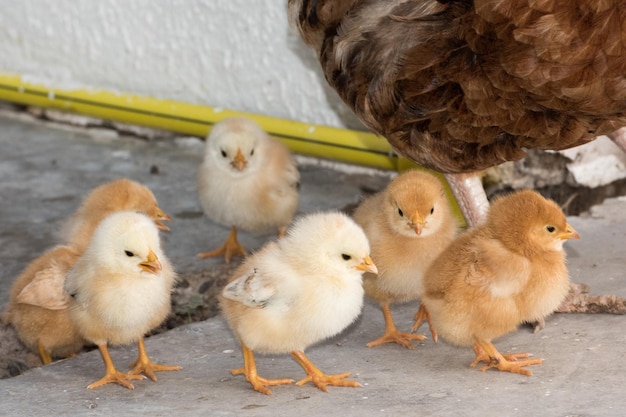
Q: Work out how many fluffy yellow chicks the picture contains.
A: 6